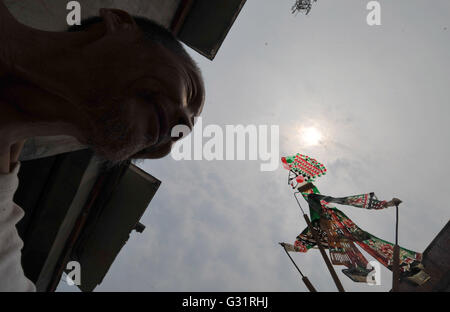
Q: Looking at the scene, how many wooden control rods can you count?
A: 3